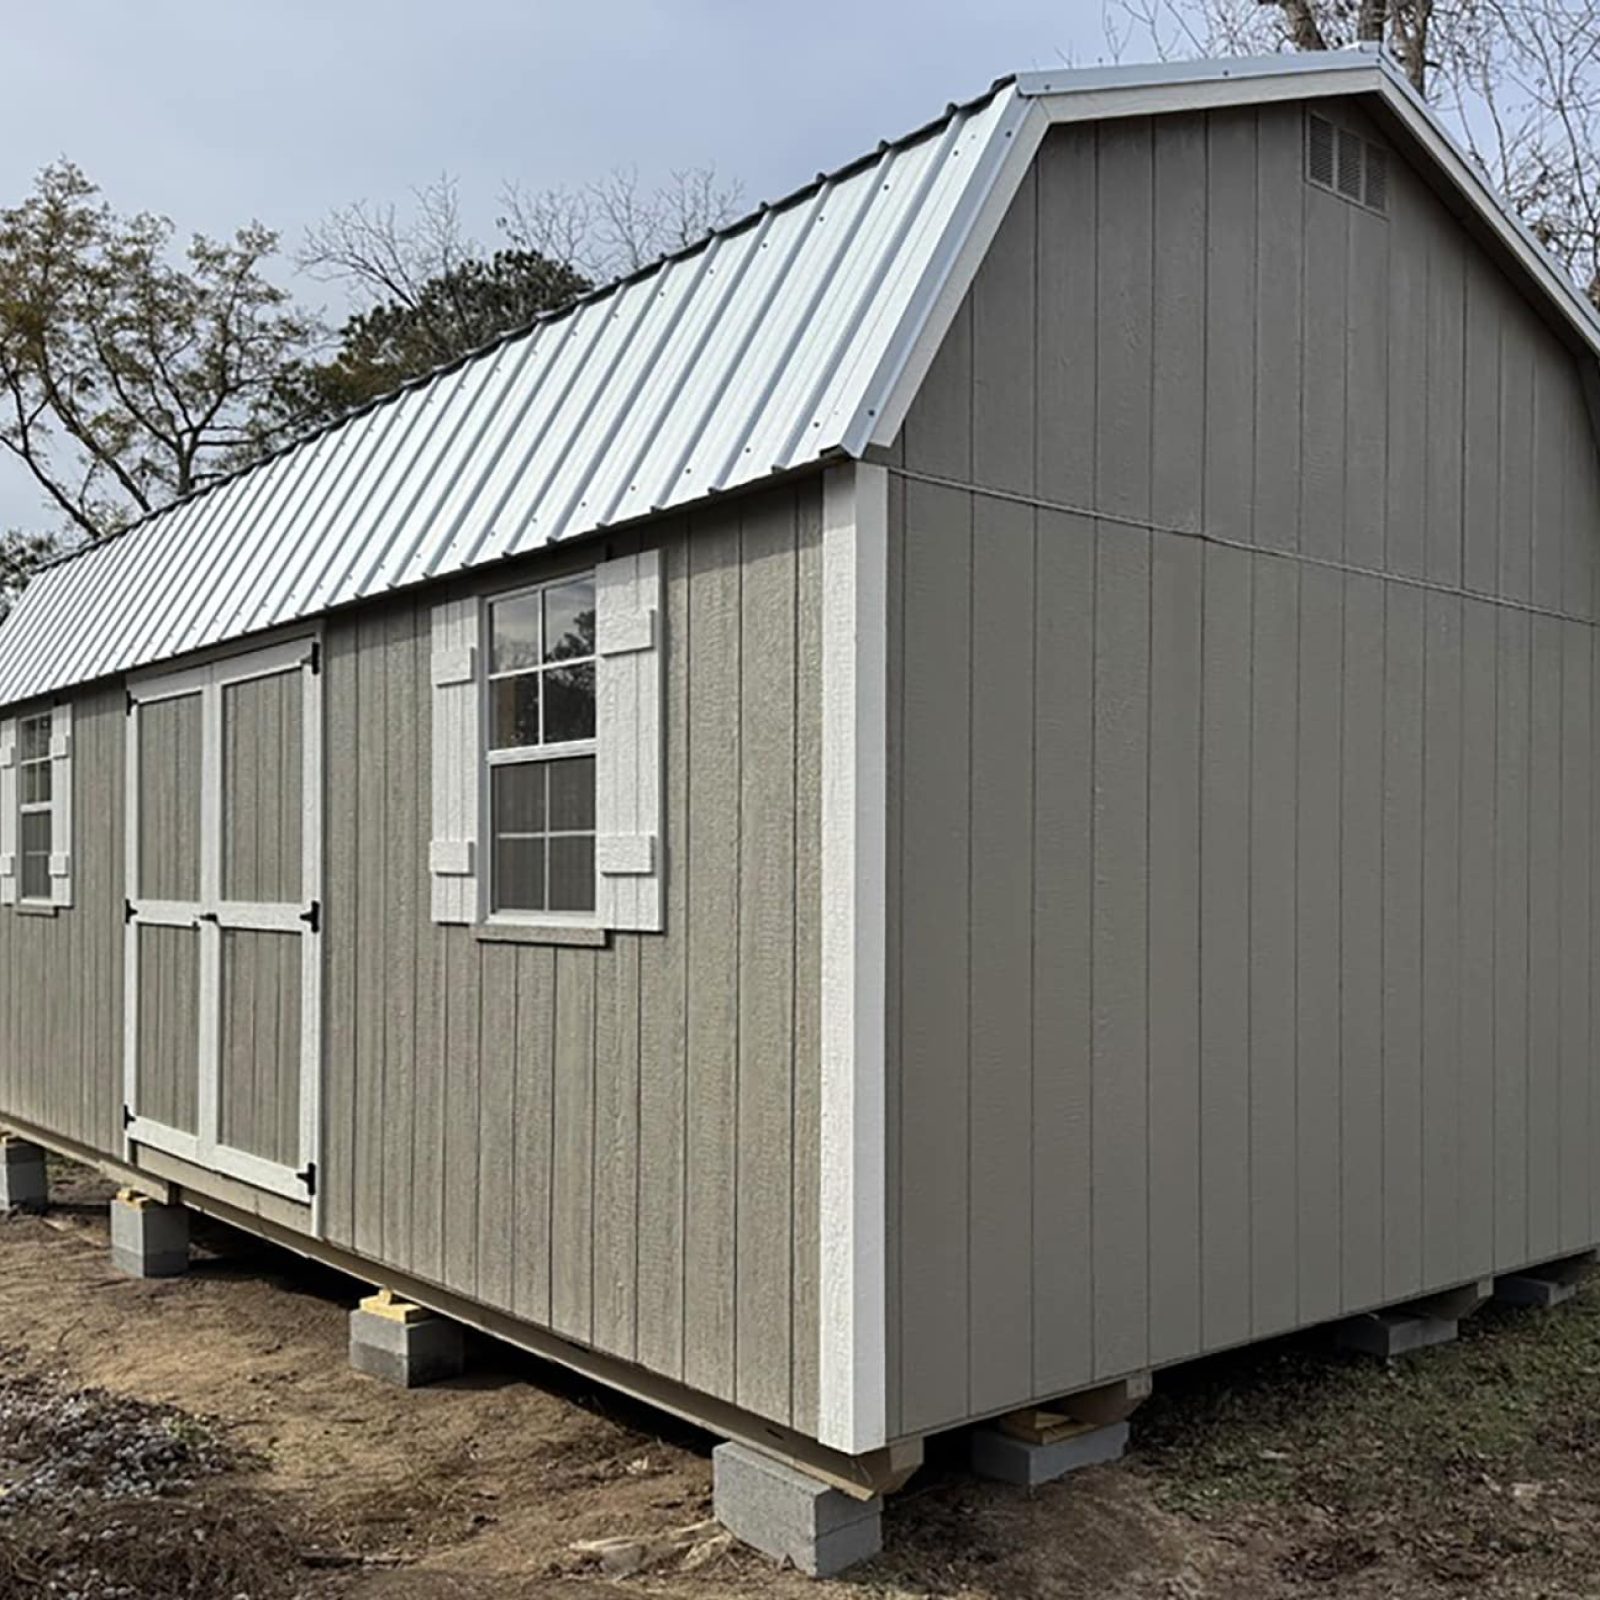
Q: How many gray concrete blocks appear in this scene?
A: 7